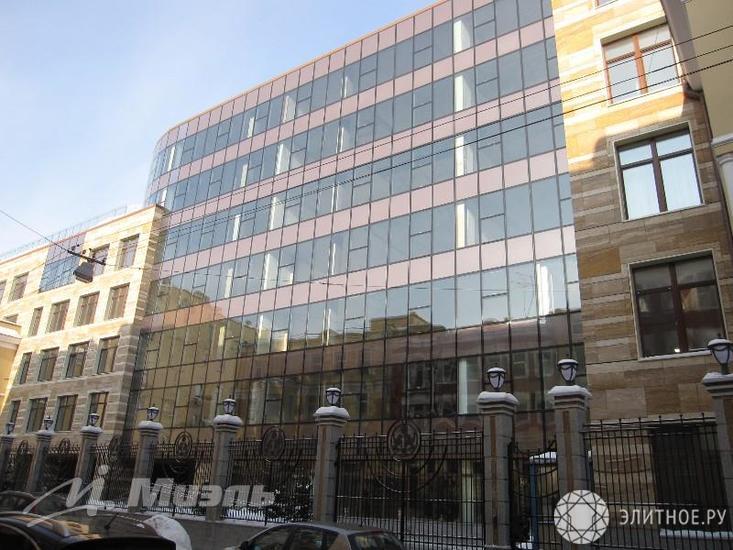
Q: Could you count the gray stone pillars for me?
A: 9